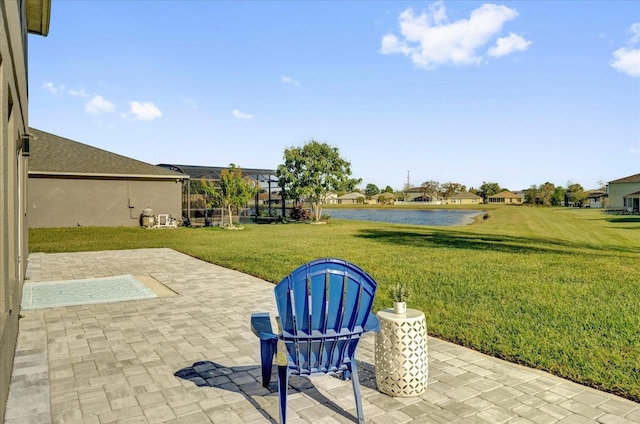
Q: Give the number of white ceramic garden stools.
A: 1